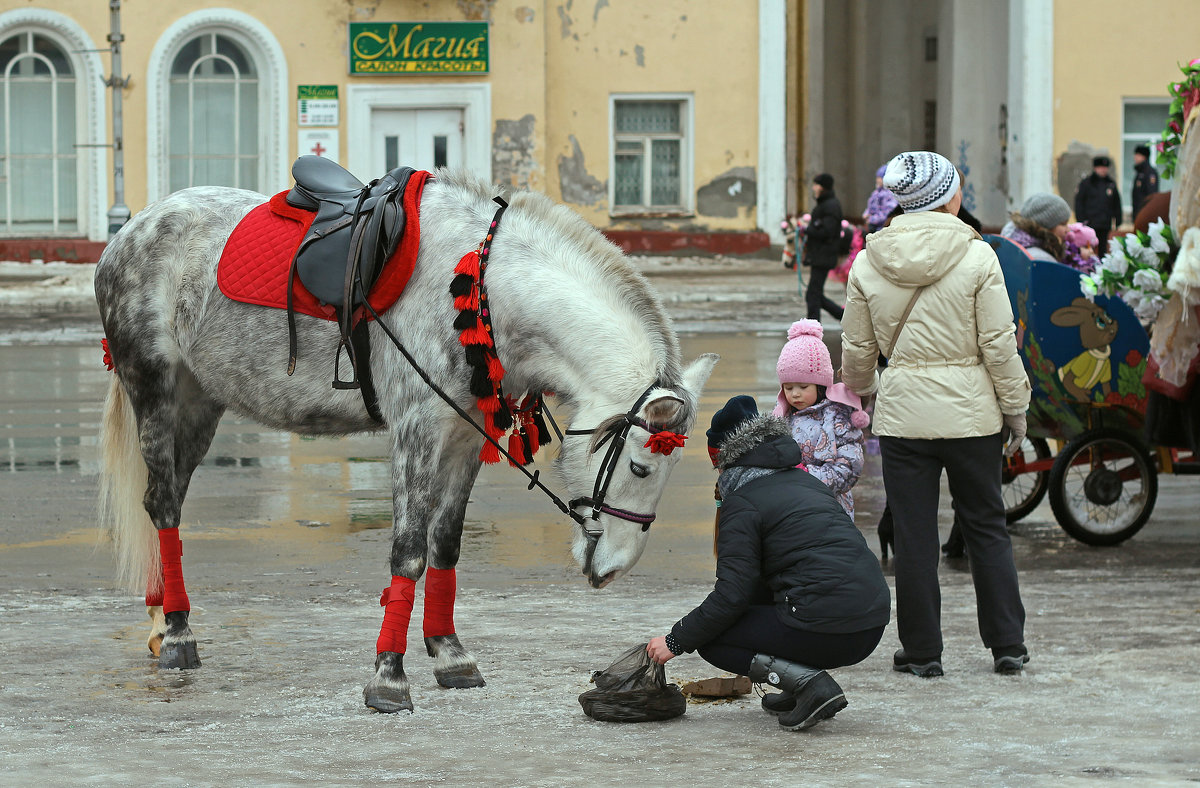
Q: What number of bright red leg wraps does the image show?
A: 4